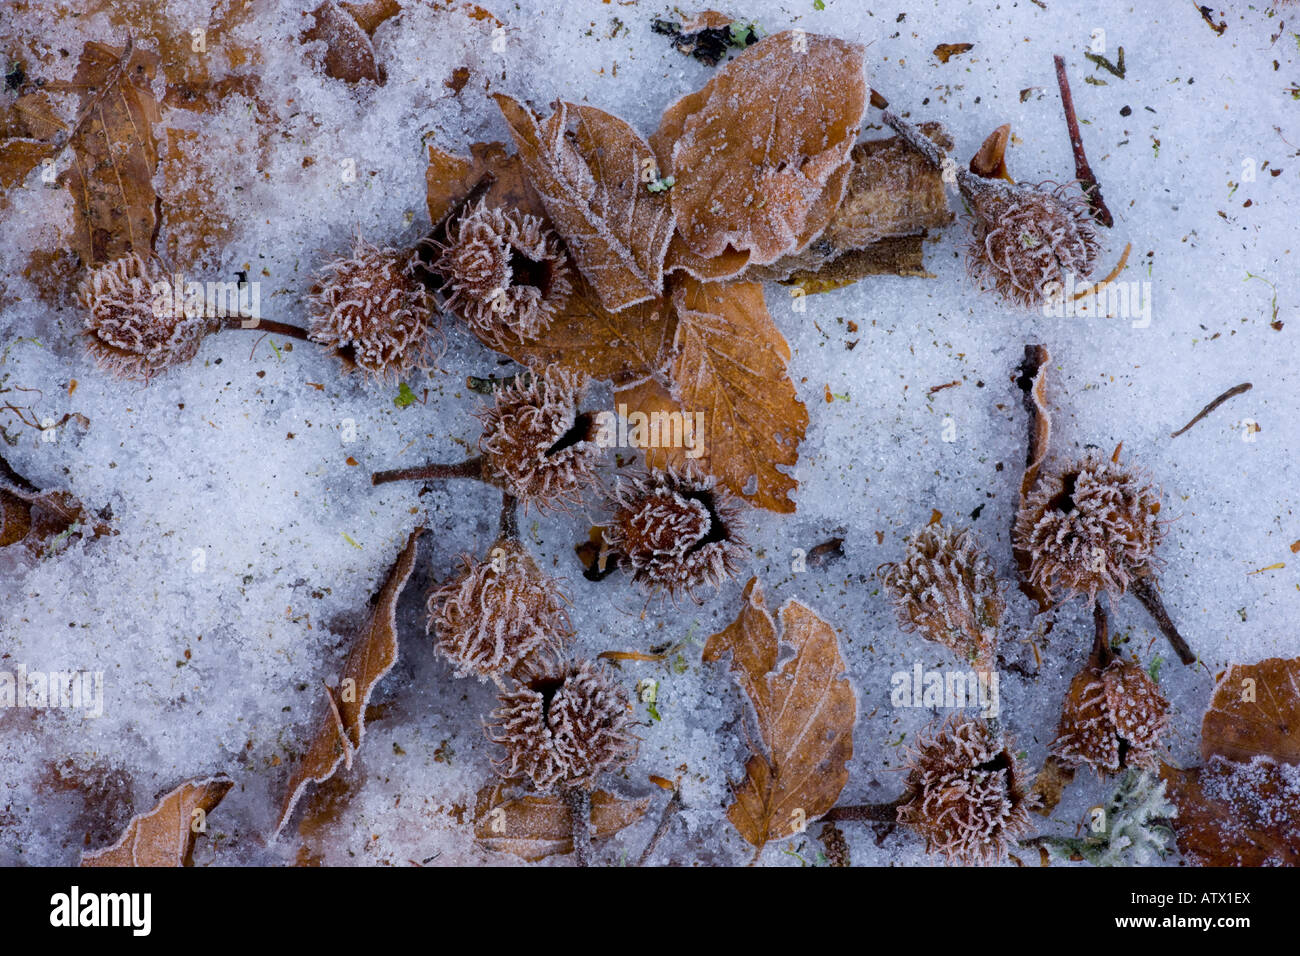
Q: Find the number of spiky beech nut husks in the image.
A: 12